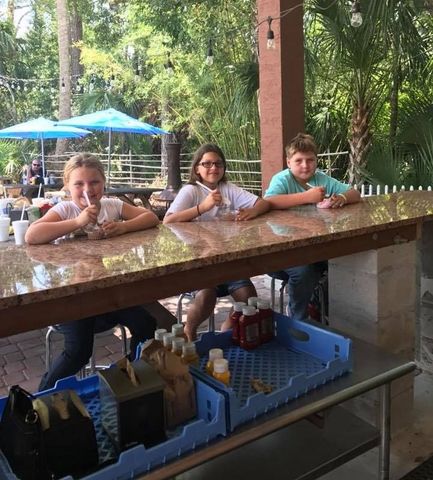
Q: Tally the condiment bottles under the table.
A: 11